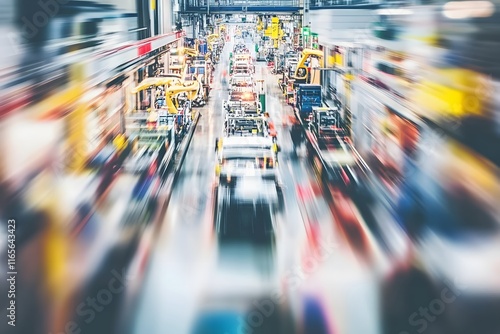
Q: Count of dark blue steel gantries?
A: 1